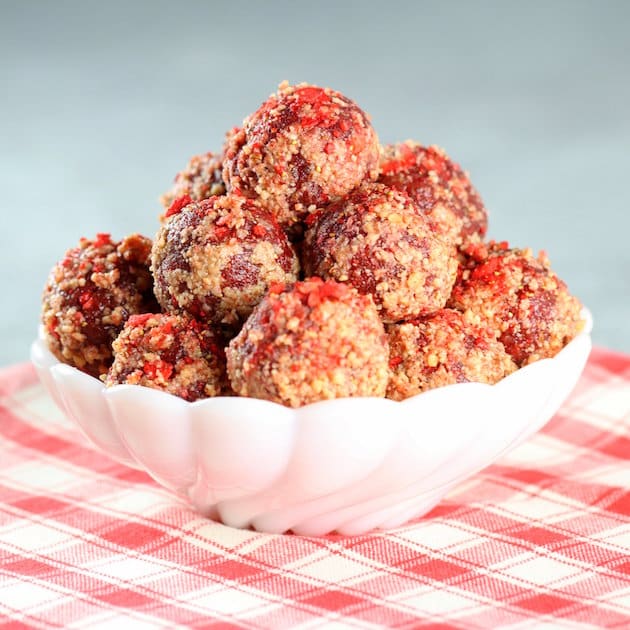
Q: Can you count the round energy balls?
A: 10